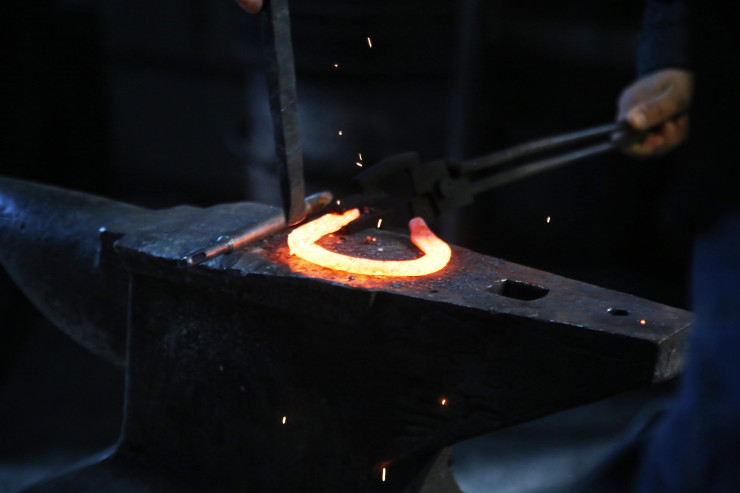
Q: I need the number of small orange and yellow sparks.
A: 12